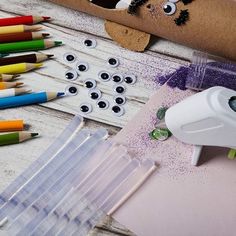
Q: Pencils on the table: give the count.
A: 12